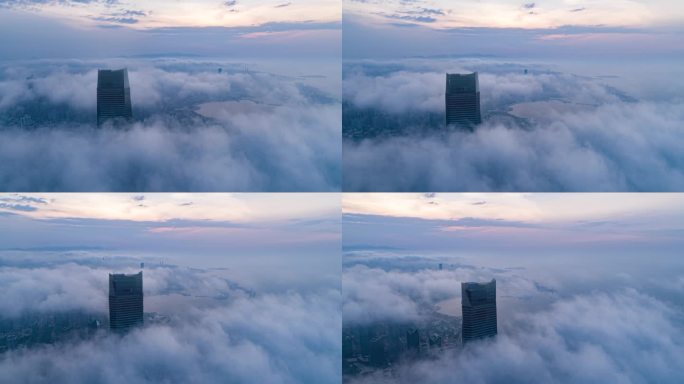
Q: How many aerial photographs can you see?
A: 4